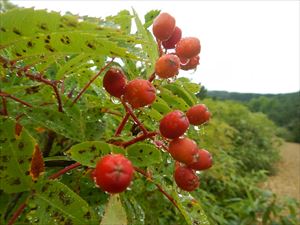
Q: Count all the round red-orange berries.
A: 13